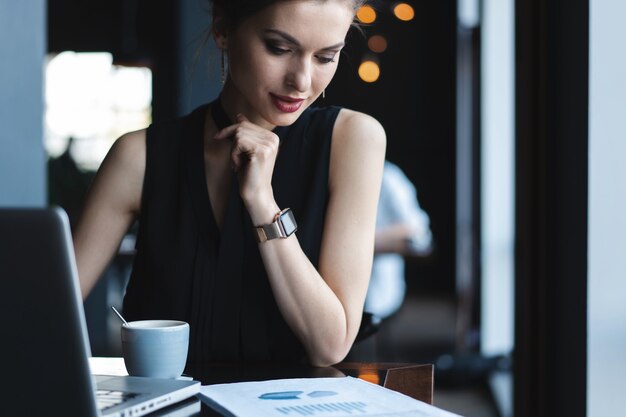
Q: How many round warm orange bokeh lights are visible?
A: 4